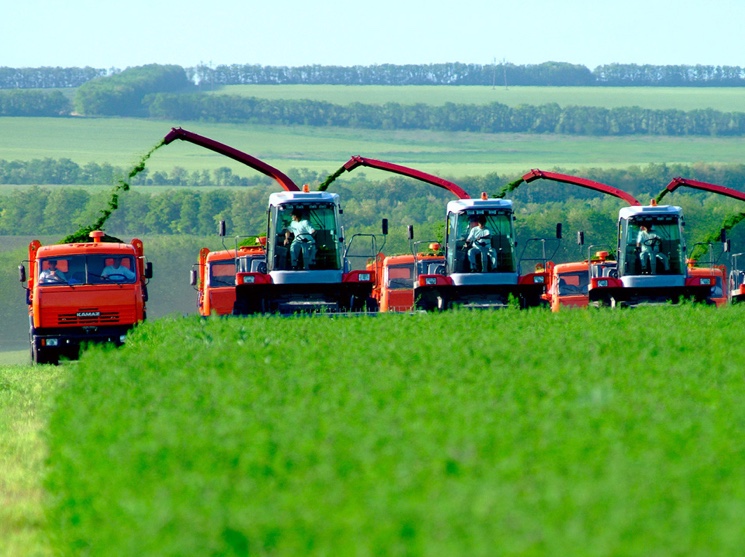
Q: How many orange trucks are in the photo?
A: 5